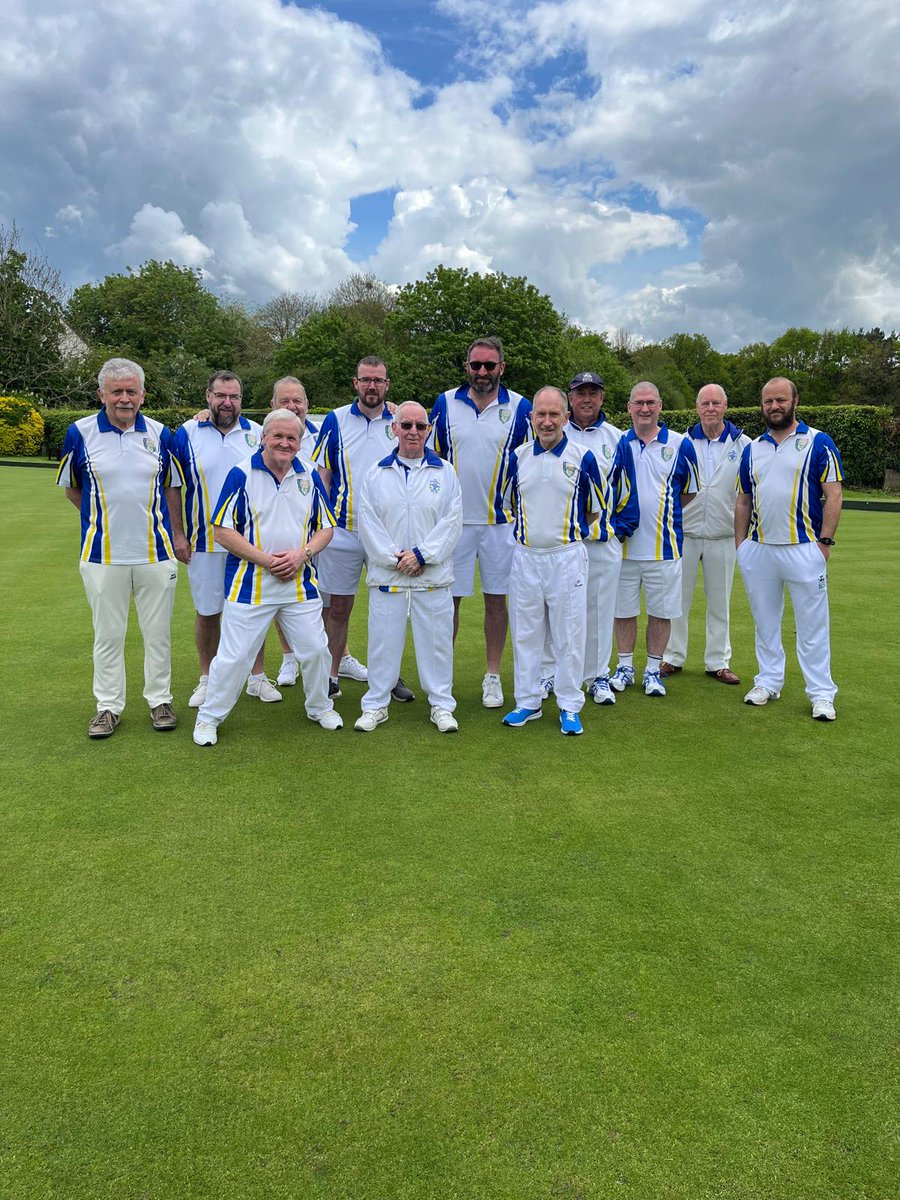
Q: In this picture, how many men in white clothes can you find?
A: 12